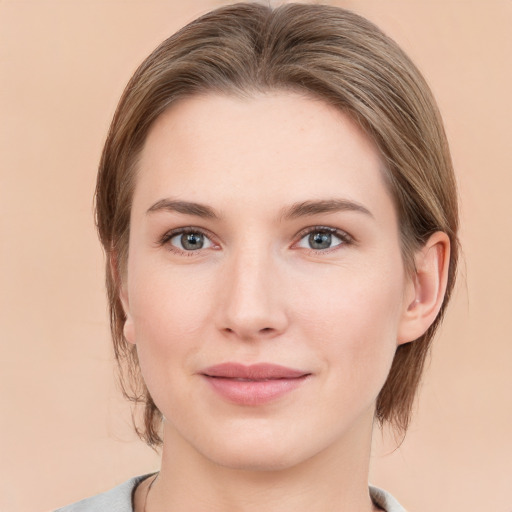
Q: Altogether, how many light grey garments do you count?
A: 1